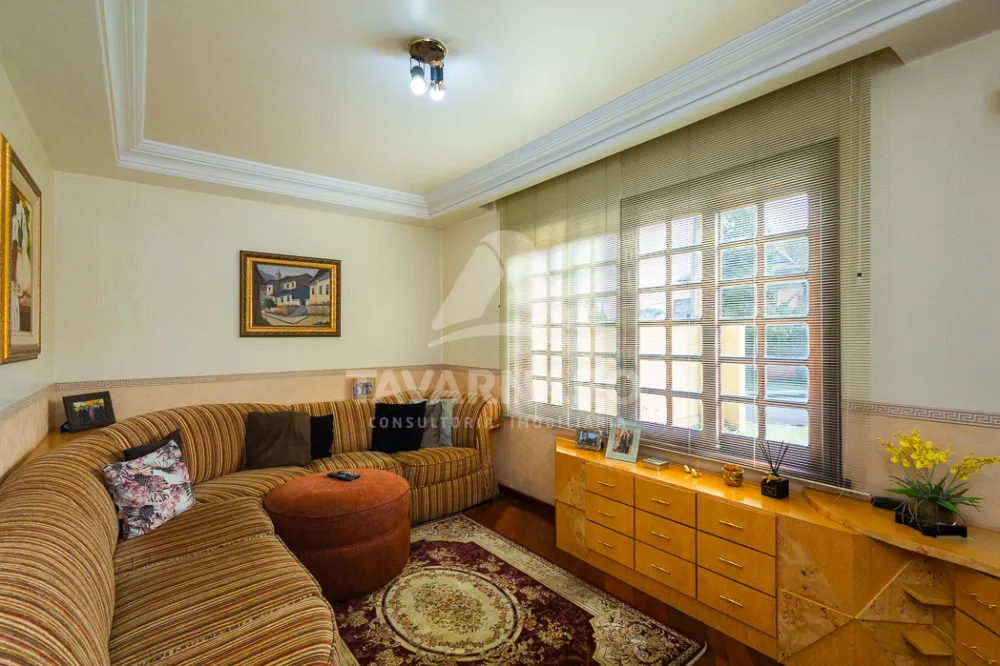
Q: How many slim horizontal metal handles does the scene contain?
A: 11